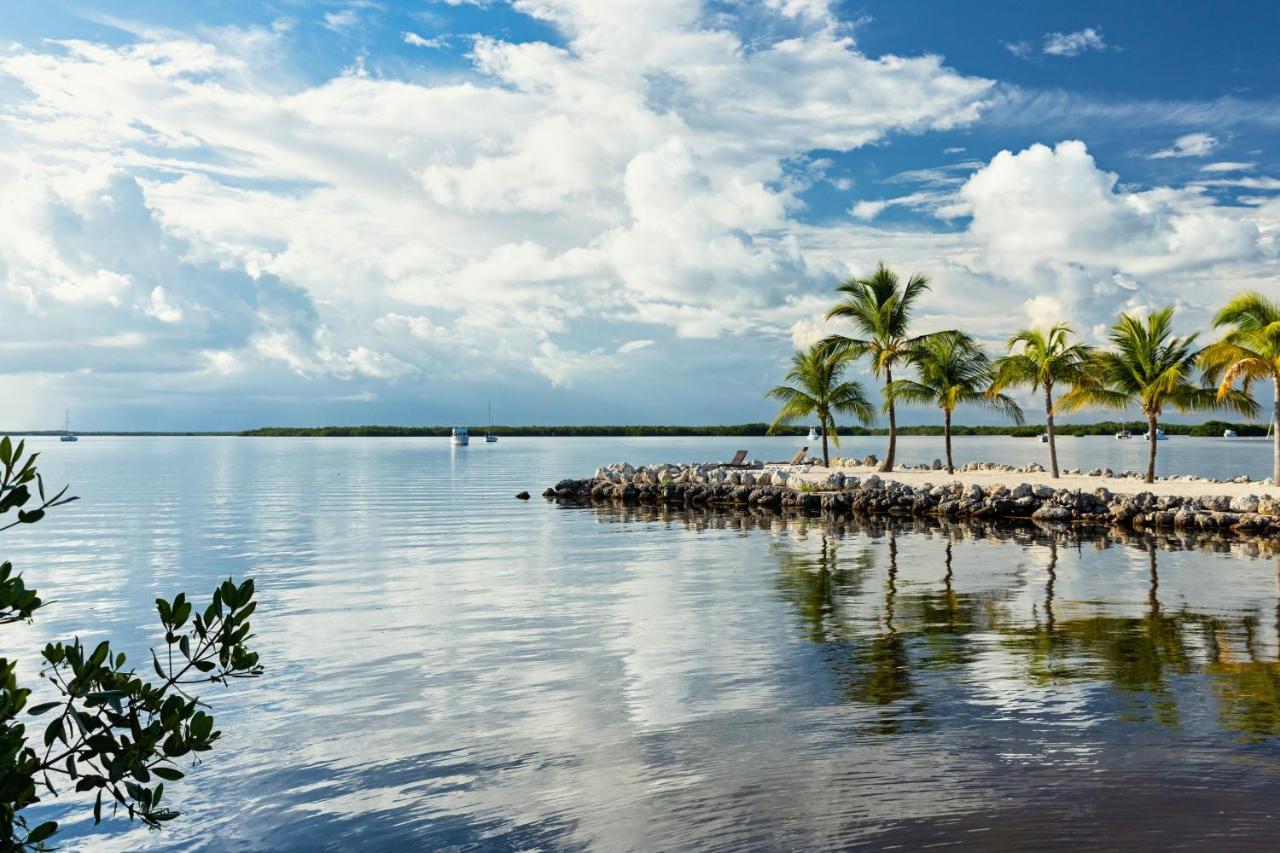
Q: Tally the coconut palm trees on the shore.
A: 6